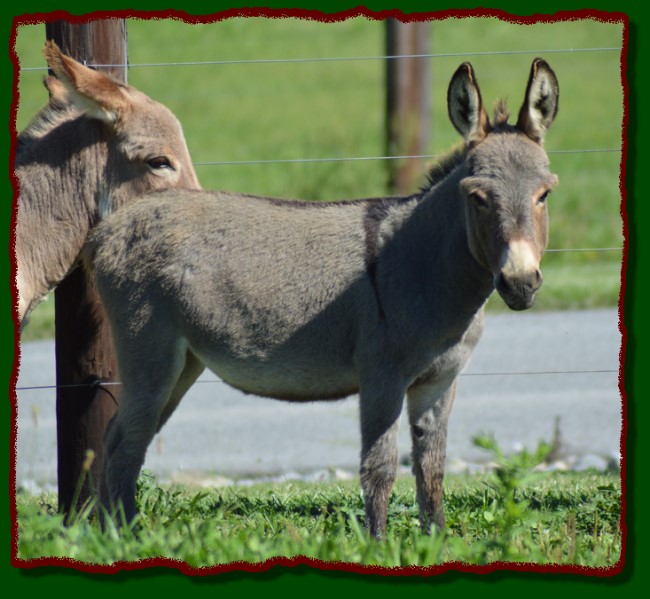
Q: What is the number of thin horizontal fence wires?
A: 4